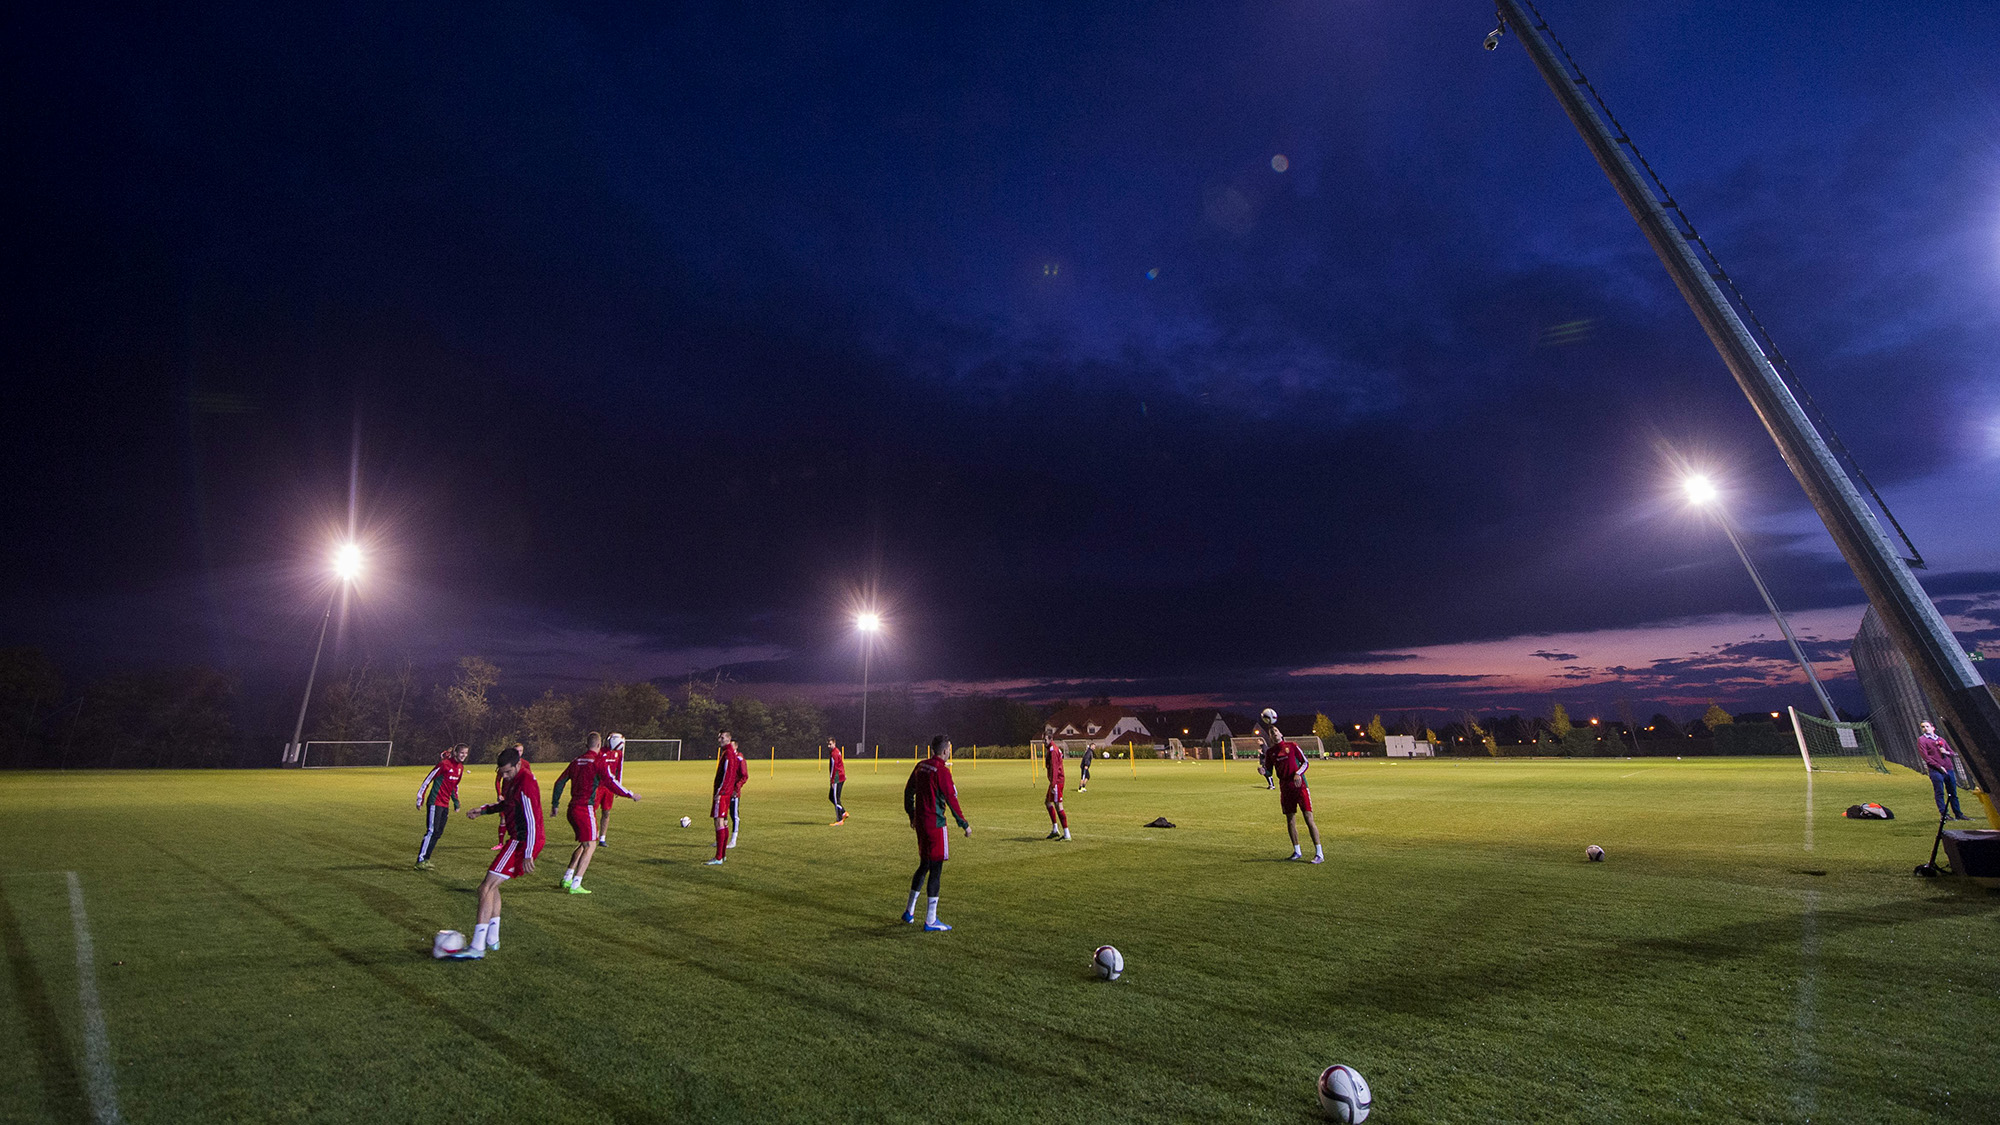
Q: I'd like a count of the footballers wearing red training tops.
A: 11